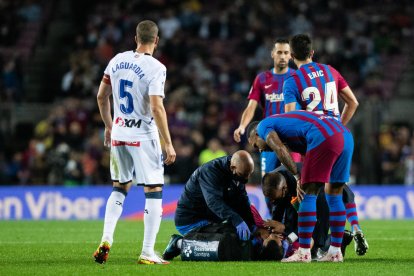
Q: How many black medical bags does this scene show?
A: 1